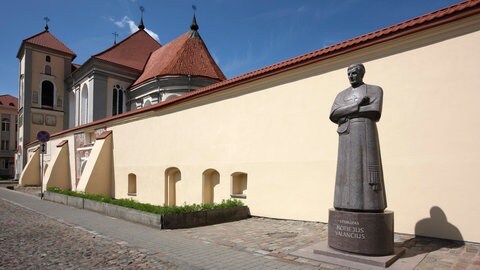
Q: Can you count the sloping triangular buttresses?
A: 3